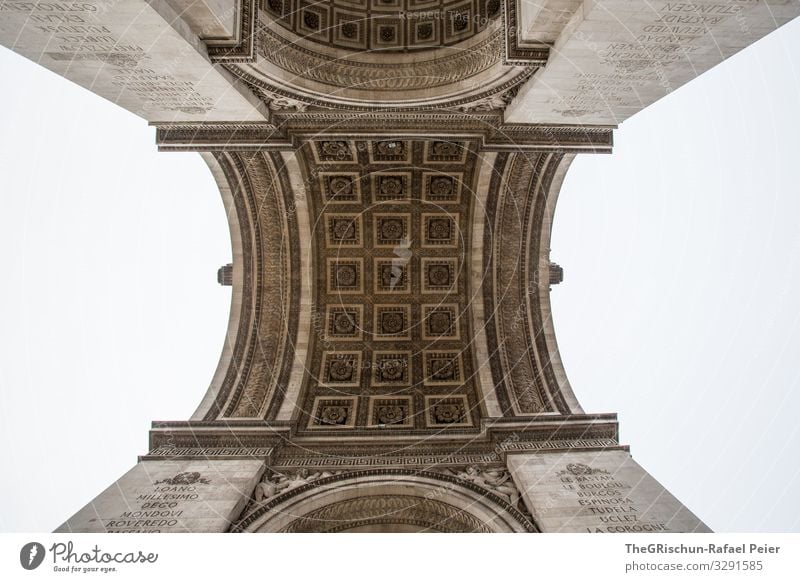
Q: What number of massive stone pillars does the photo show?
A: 4